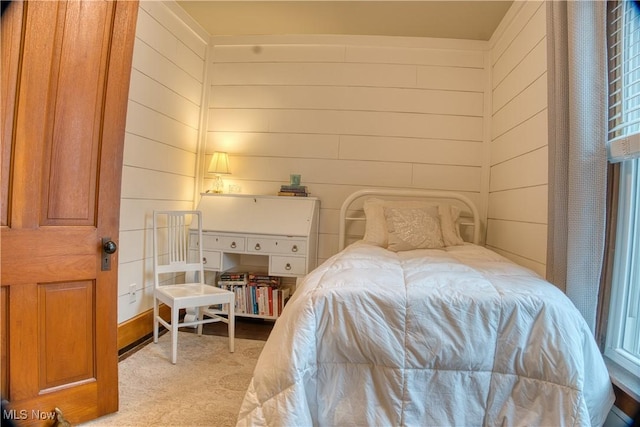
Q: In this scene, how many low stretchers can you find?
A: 3